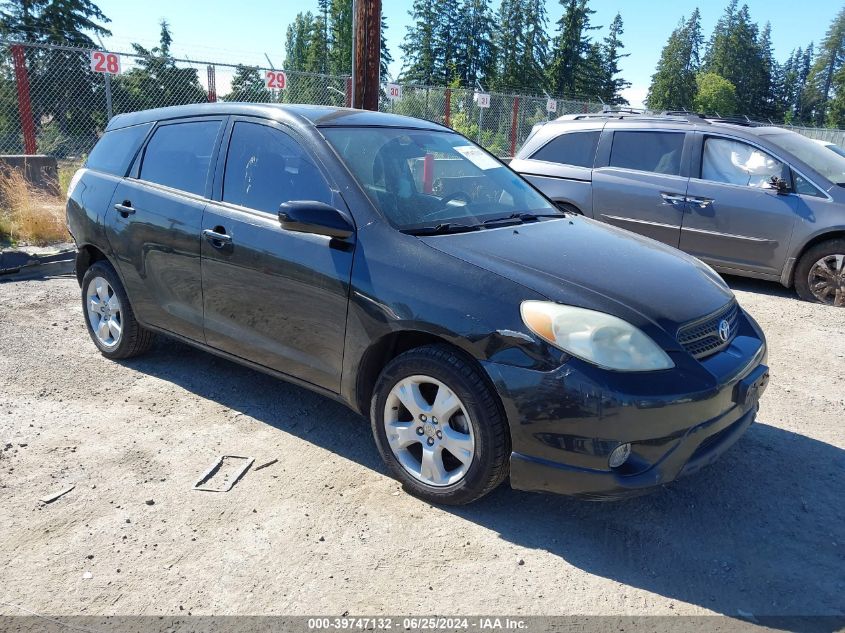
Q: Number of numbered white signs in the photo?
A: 5